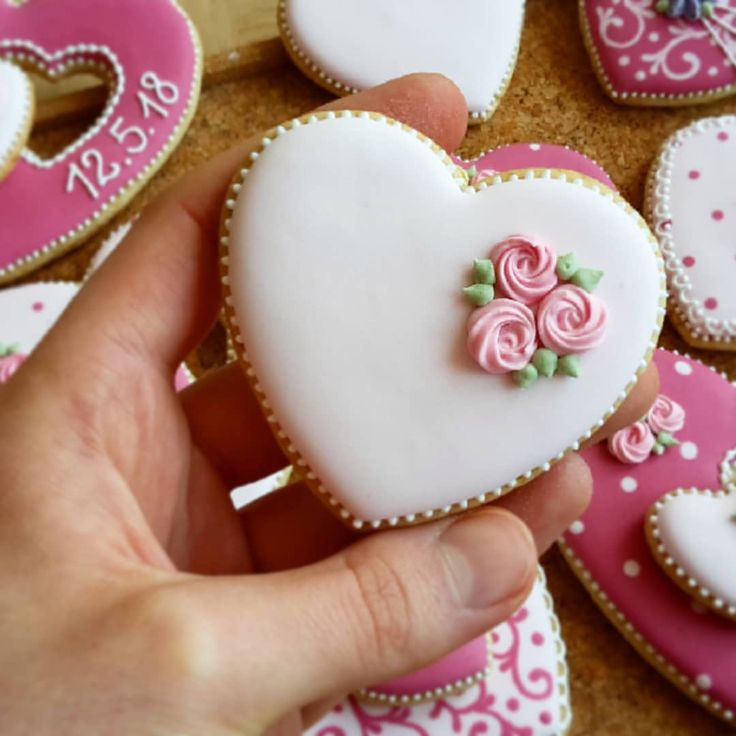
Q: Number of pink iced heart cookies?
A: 5